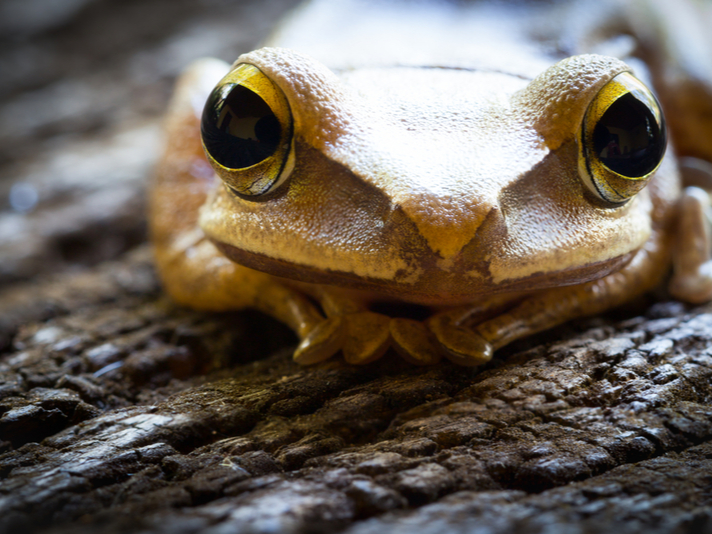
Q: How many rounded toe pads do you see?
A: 4